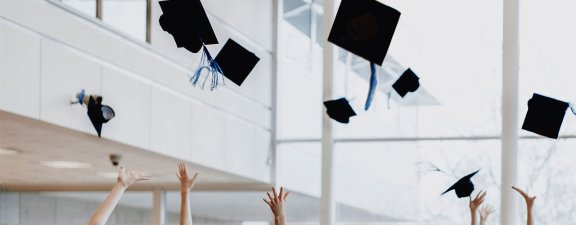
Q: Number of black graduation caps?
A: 8